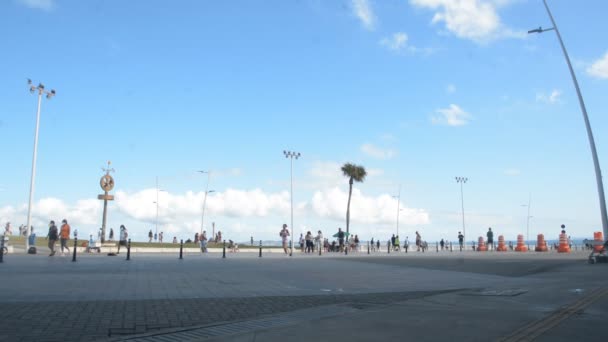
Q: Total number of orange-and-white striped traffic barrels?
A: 6